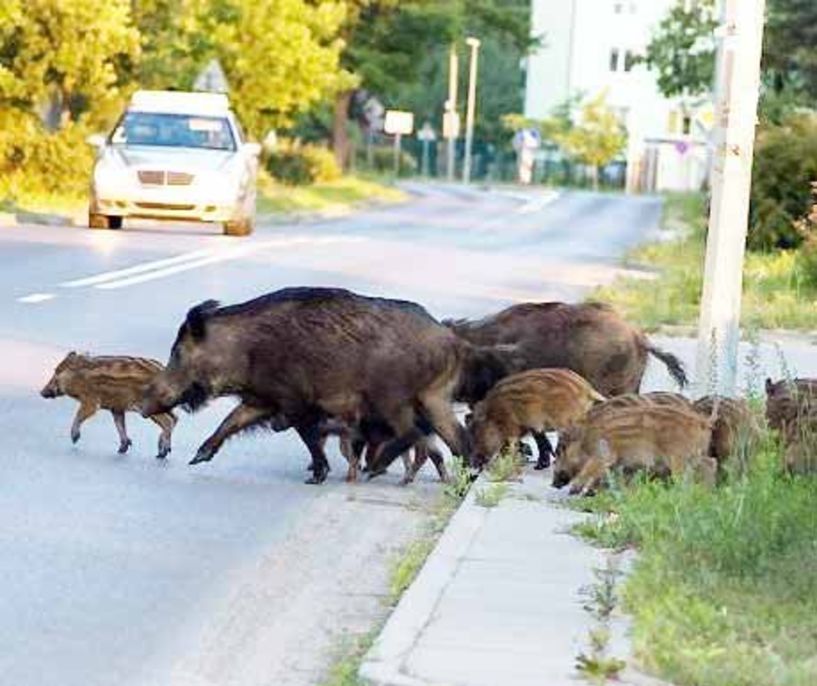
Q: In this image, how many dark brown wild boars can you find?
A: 2